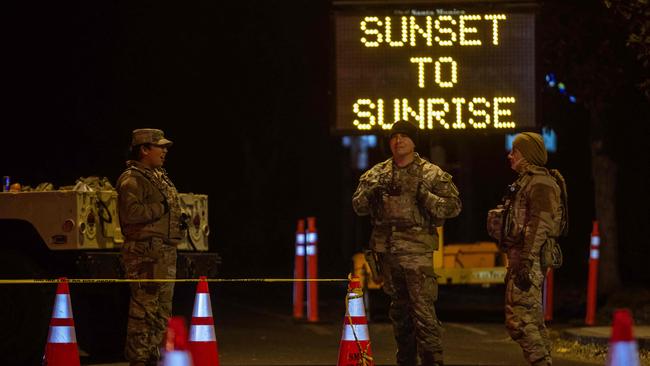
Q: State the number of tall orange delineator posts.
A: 4